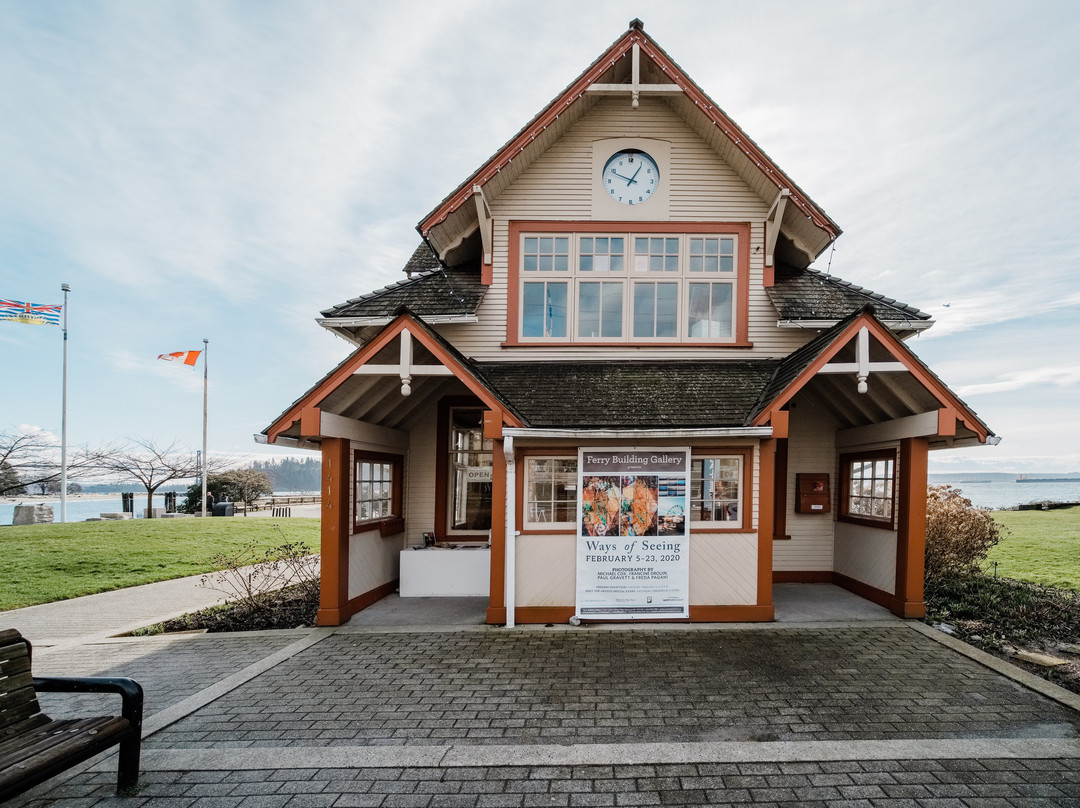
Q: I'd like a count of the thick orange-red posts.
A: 4